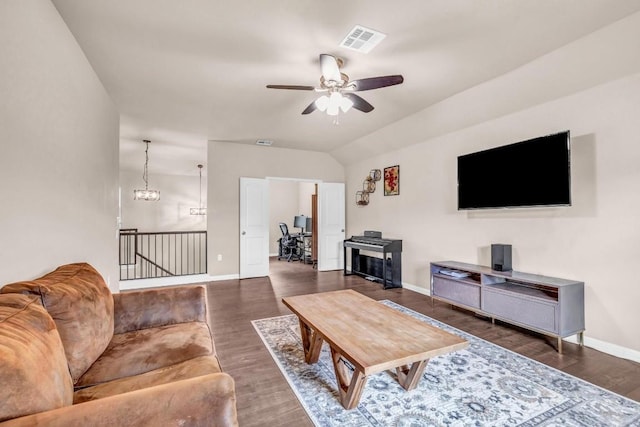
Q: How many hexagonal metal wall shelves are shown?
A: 3